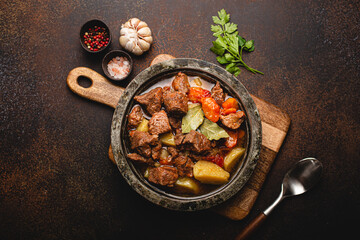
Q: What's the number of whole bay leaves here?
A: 2